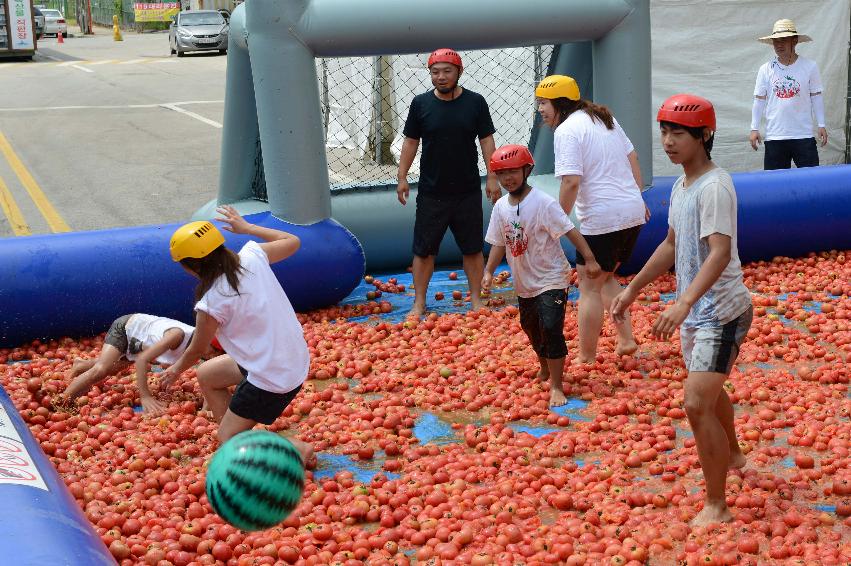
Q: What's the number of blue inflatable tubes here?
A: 3